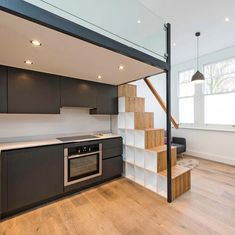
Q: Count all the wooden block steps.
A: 6